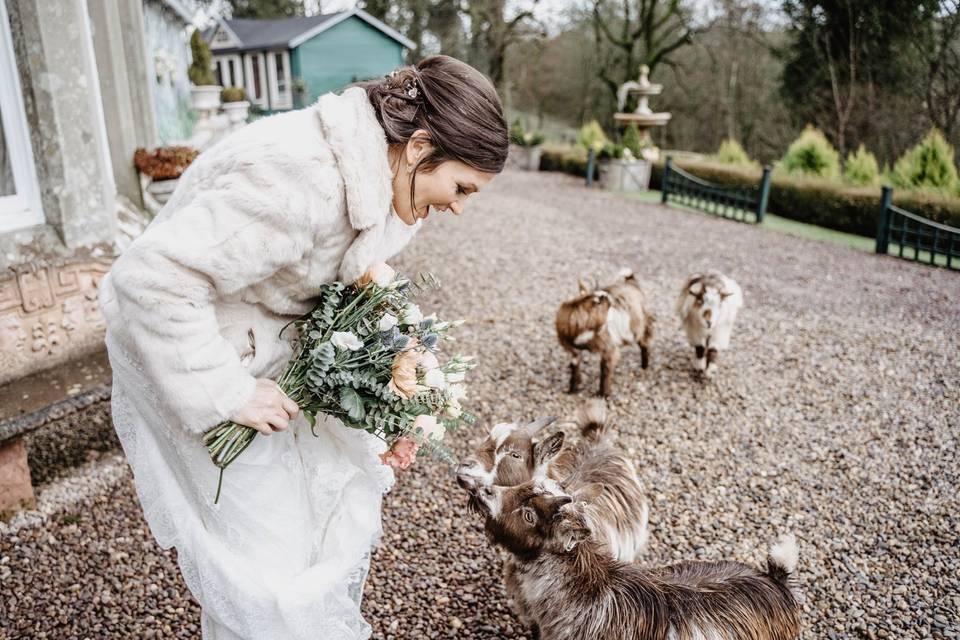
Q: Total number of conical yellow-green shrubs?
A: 5